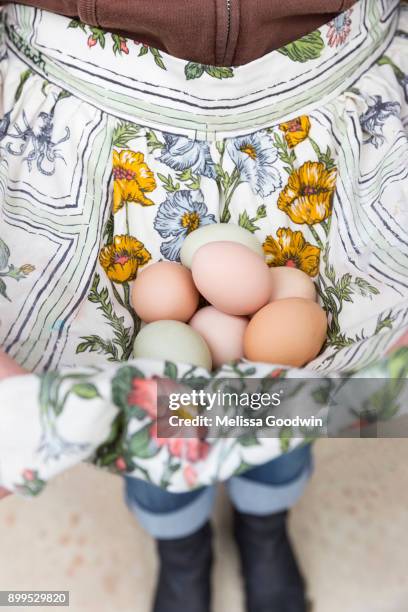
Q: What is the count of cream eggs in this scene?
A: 2